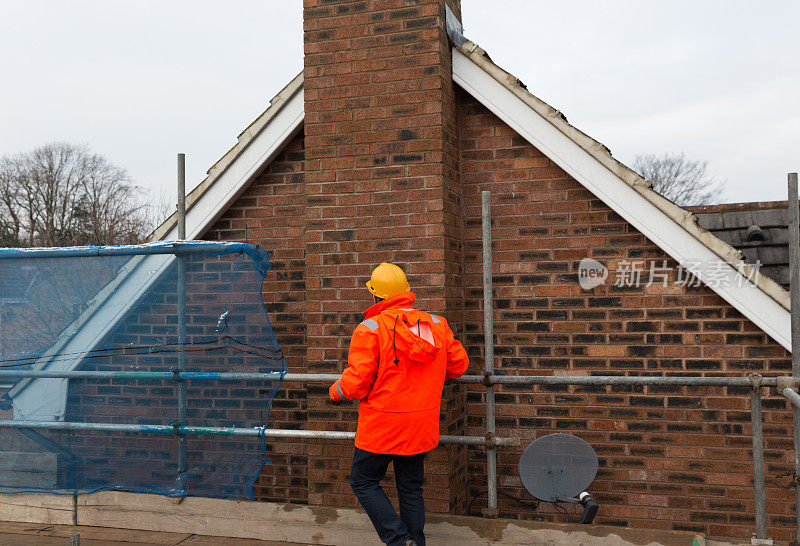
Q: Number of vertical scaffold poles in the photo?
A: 4